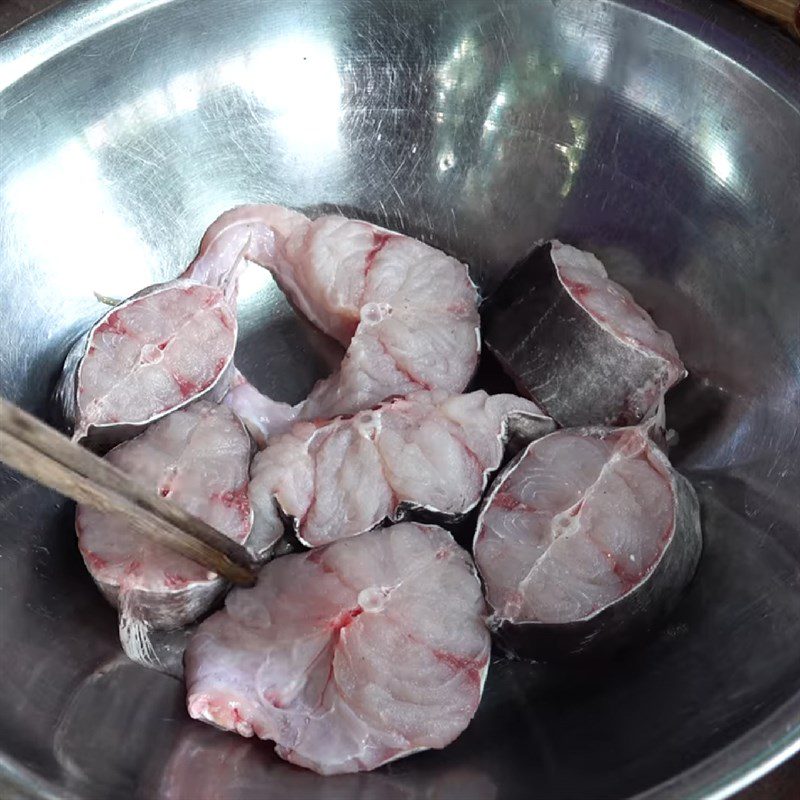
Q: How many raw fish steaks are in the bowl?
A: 7